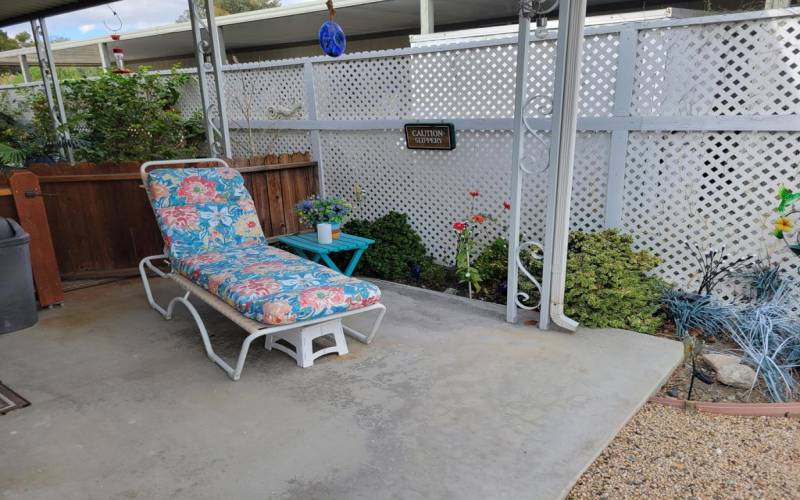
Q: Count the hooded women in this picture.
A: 0